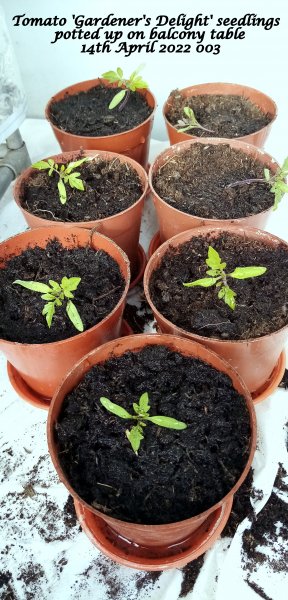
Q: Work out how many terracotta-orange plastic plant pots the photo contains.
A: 7